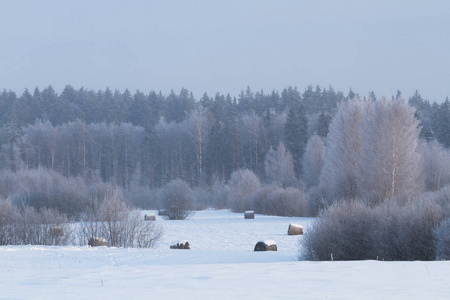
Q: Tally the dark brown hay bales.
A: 6